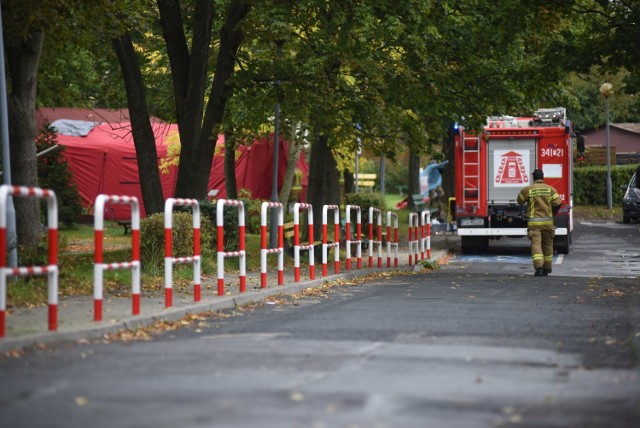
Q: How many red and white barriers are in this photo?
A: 12